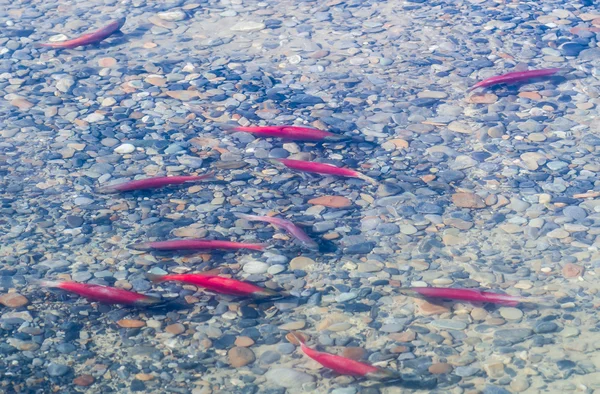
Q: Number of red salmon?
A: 11